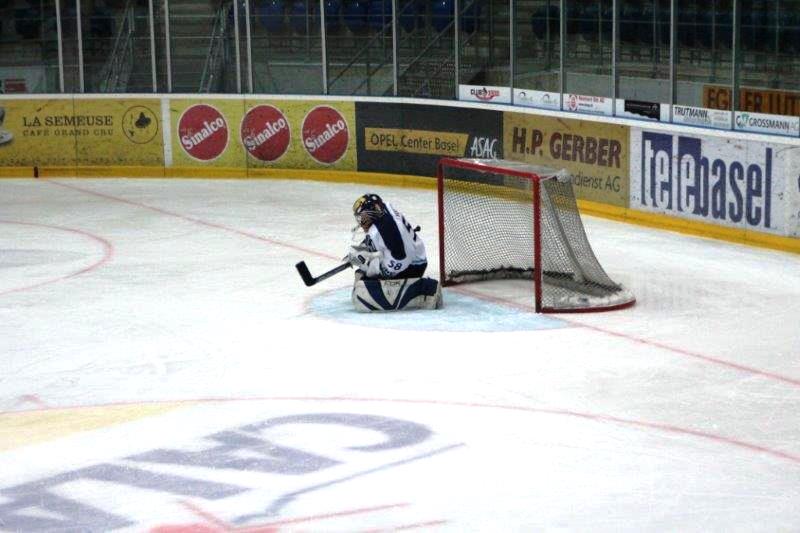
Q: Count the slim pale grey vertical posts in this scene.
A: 14